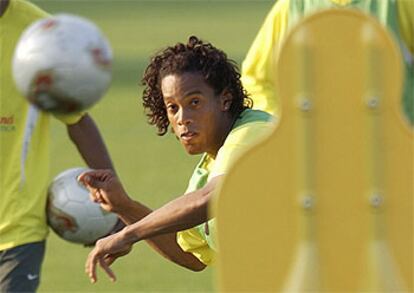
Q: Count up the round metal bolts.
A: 4